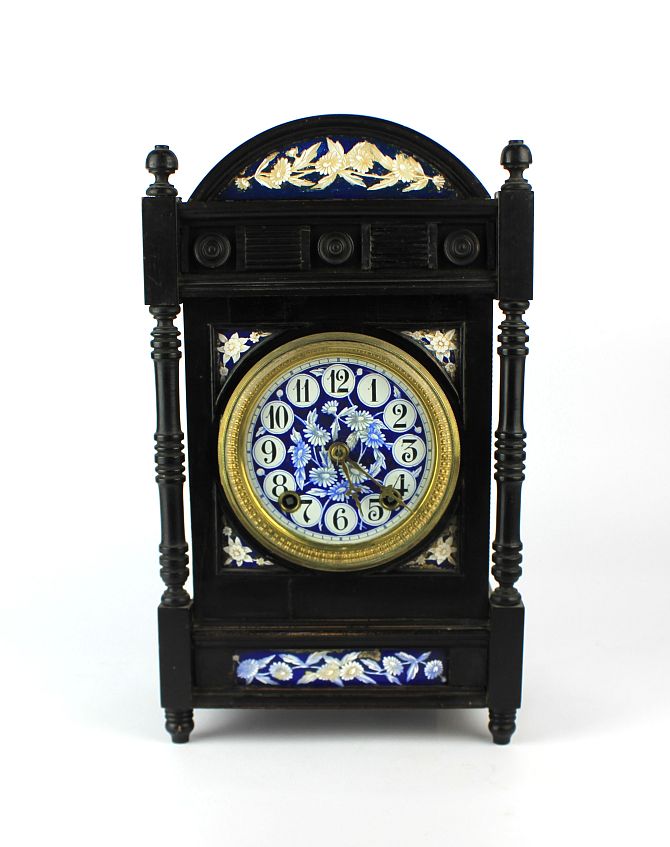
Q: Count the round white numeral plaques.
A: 12